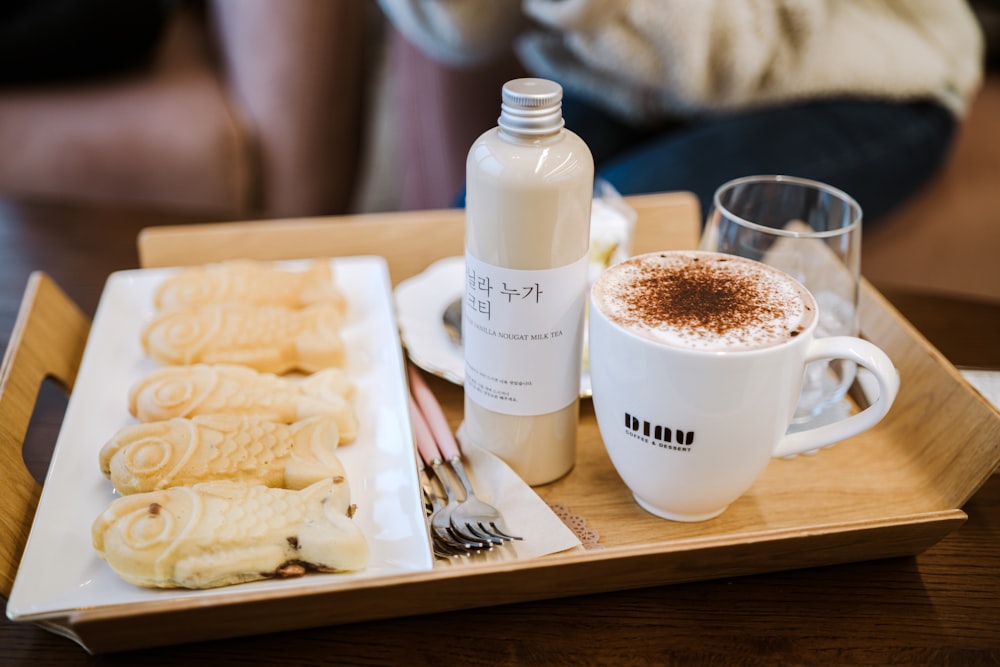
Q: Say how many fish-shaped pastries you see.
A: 5